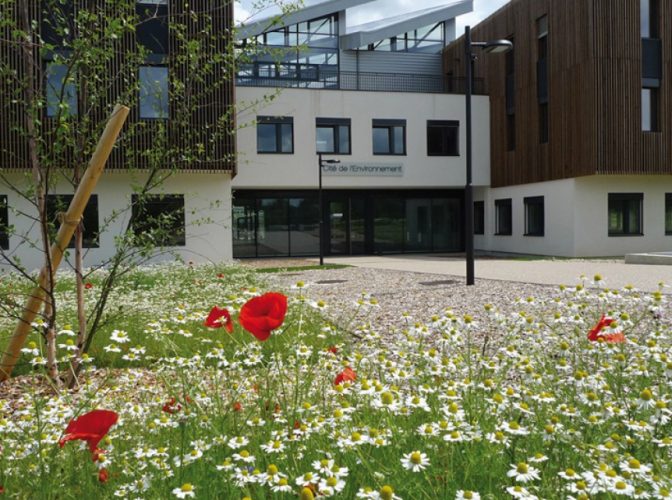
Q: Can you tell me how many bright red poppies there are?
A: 5